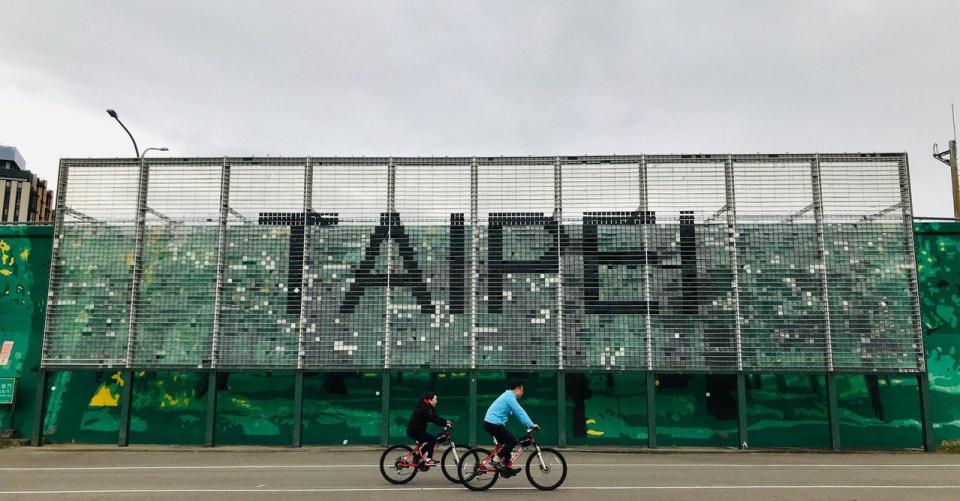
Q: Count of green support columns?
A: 11